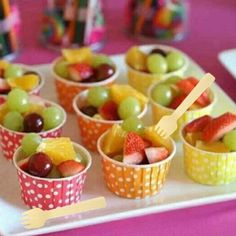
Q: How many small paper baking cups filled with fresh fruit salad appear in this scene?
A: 9